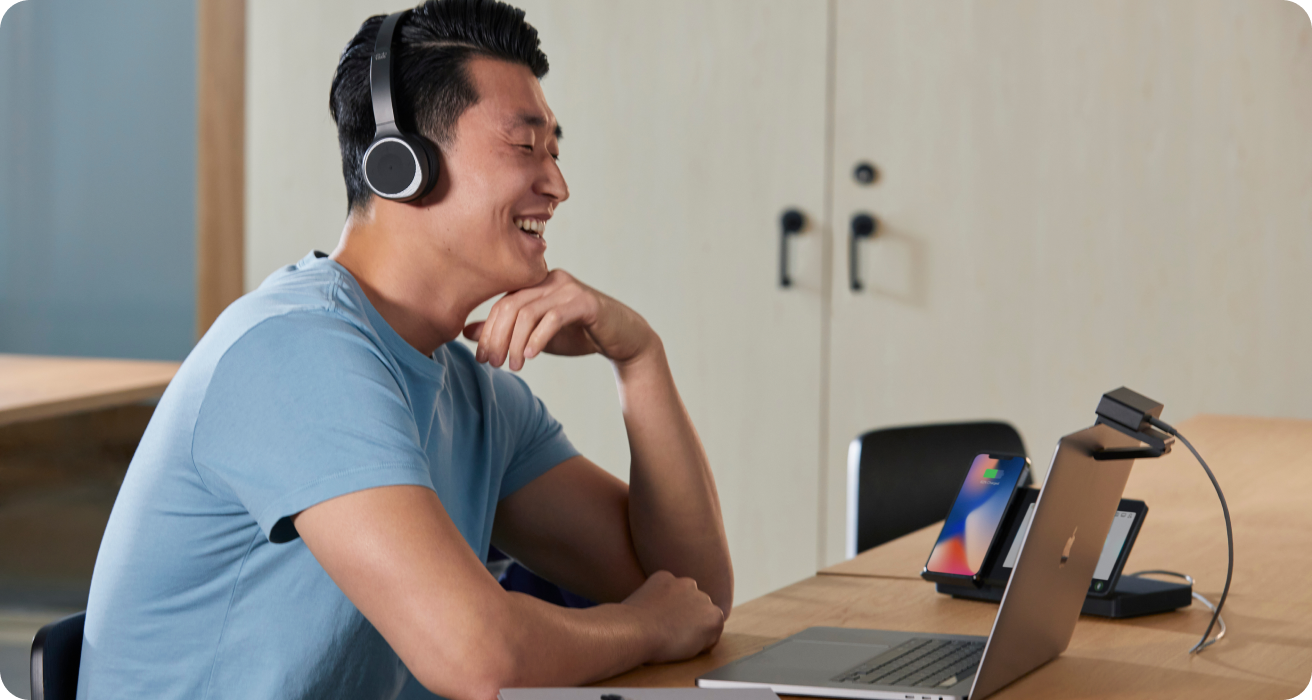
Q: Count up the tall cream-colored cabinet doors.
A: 2